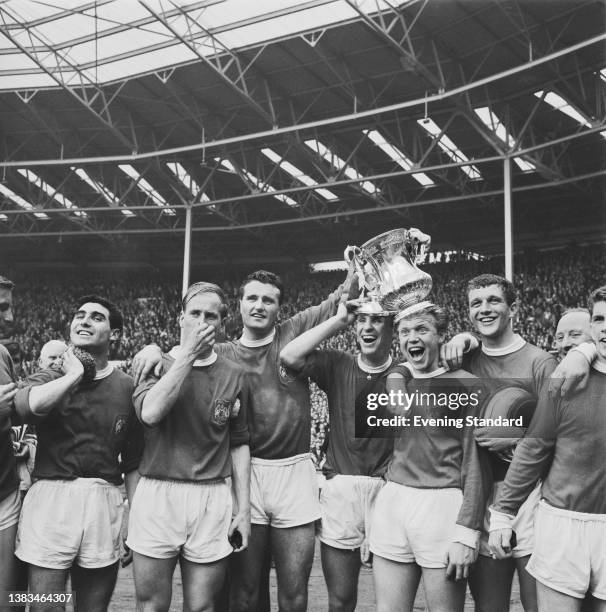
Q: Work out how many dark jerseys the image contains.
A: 8